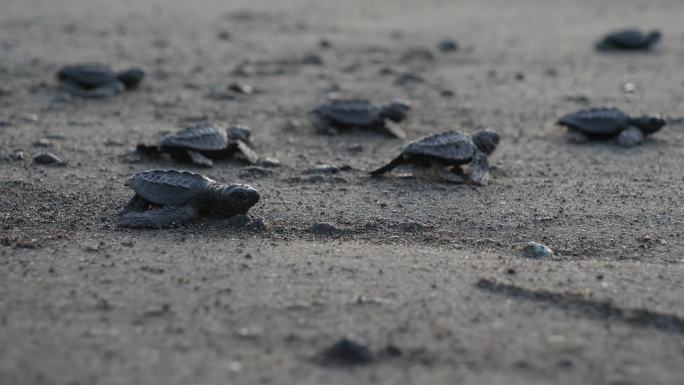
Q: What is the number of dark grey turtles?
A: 7